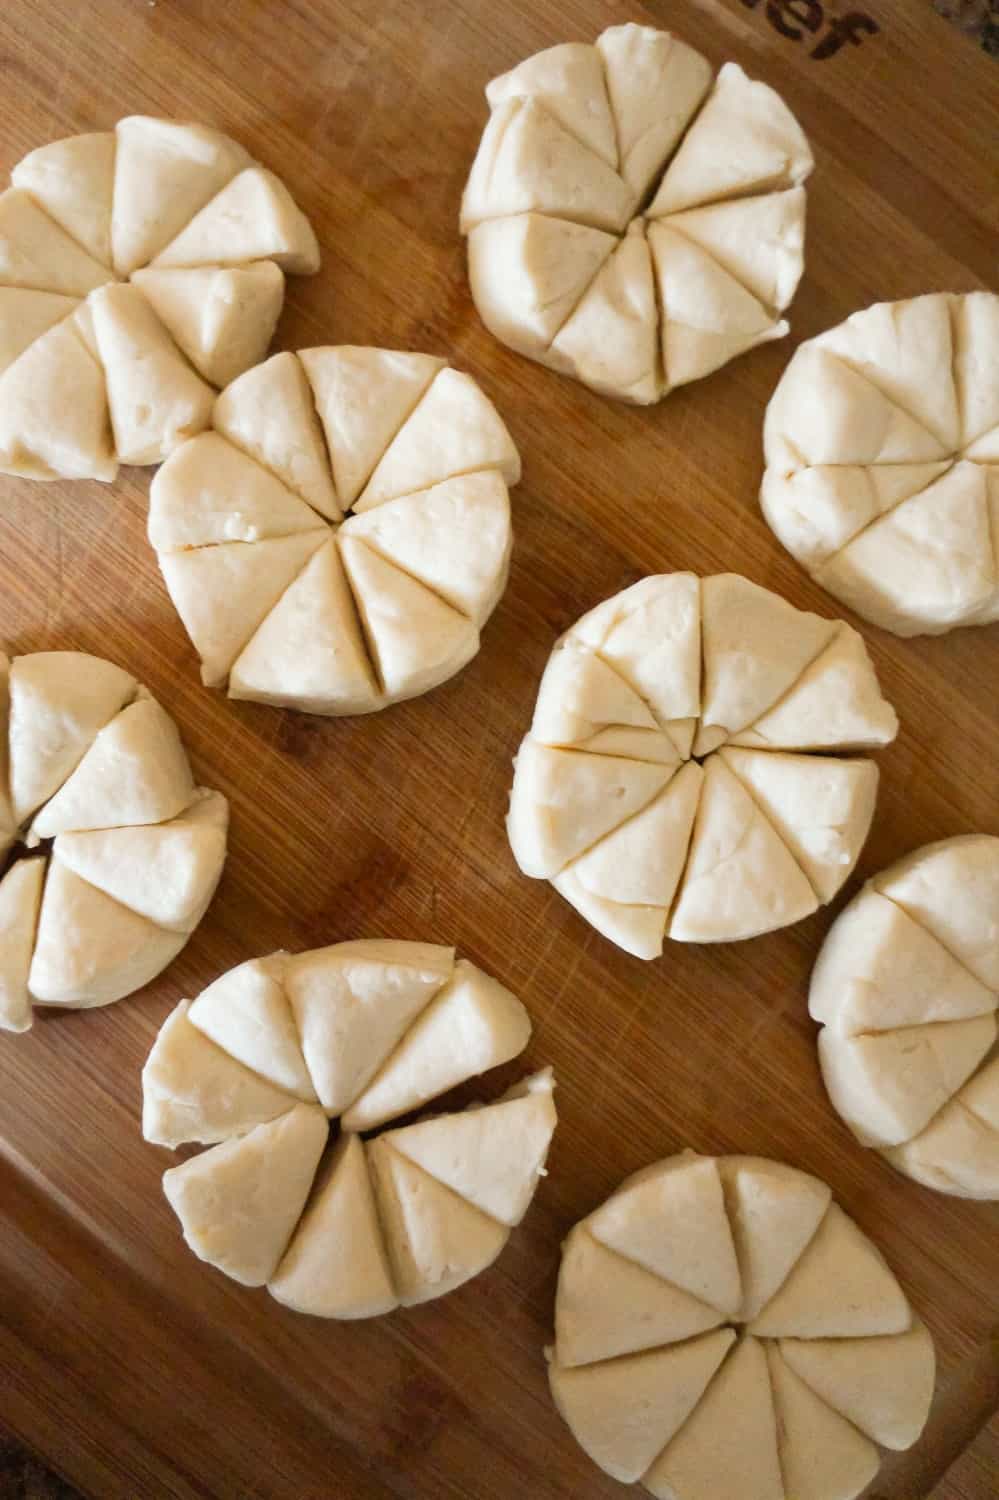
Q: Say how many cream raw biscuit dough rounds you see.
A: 9